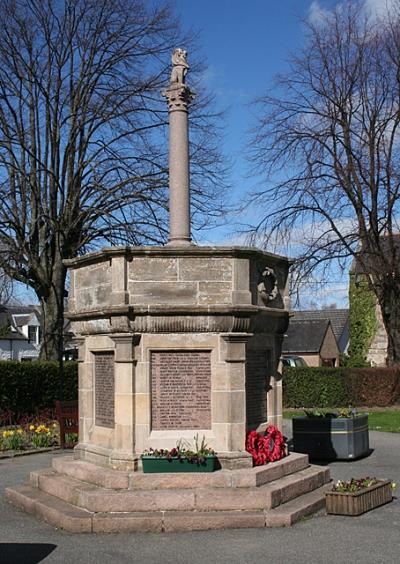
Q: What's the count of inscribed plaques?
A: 3